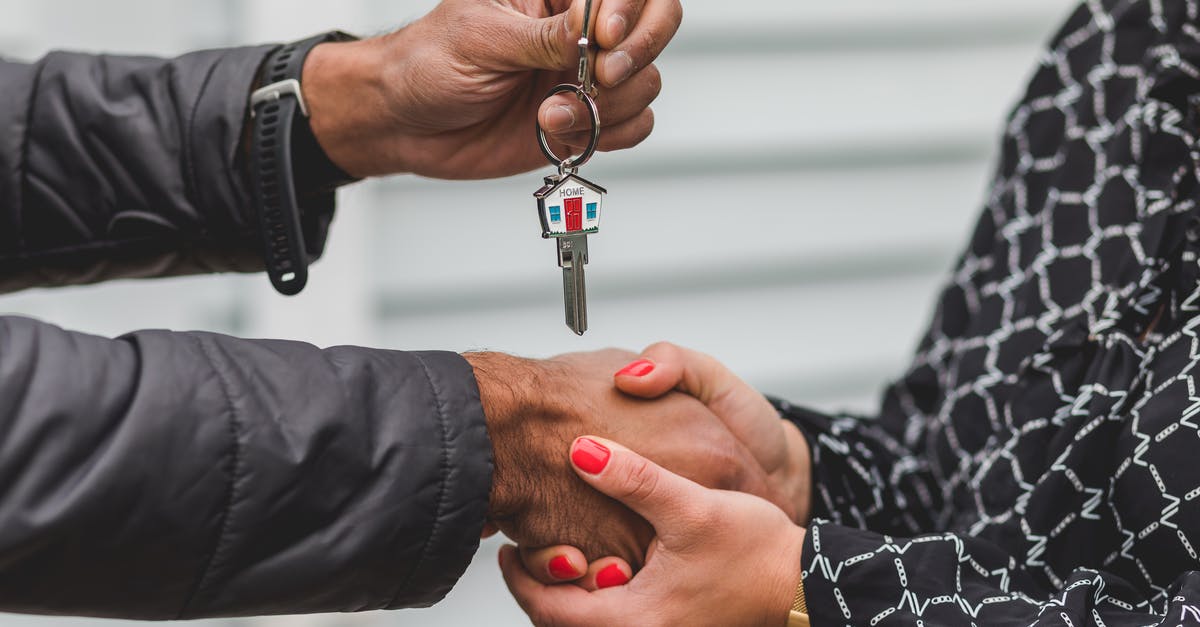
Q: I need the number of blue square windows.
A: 2